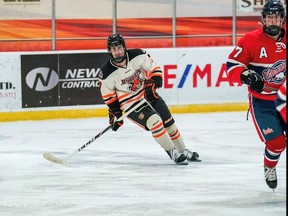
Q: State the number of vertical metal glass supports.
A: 4